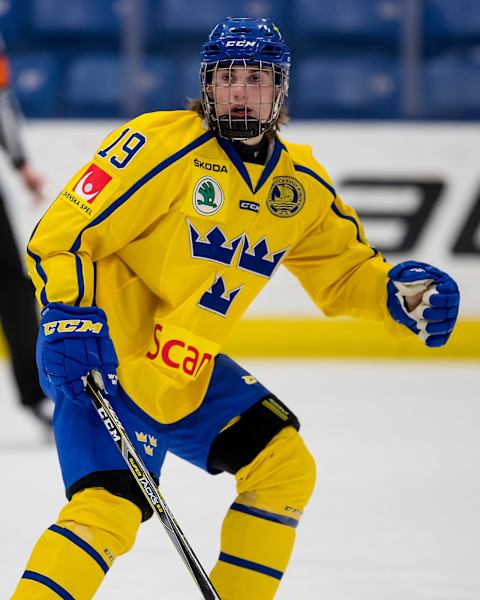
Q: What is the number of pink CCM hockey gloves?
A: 0